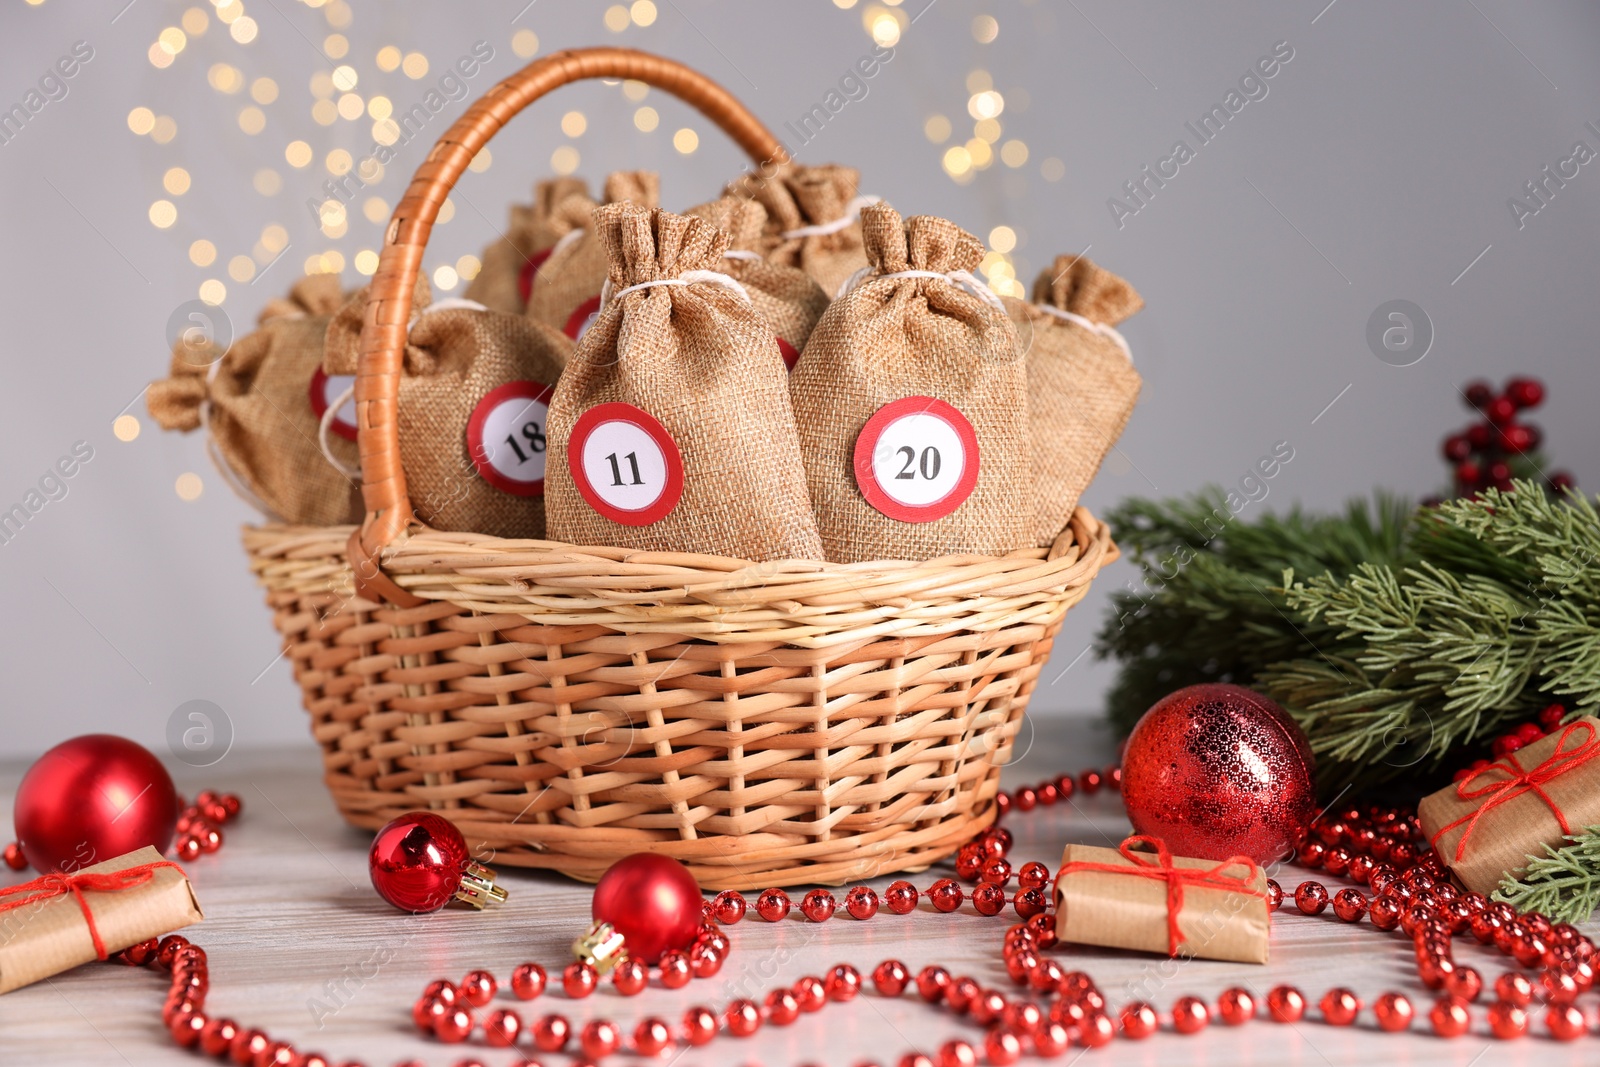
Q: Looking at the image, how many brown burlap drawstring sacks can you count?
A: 10